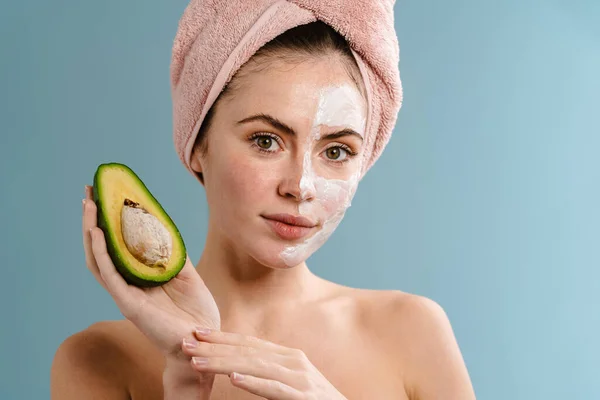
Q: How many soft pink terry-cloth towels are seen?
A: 1